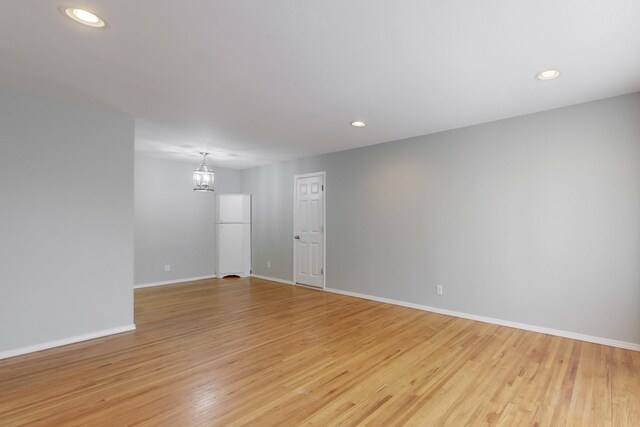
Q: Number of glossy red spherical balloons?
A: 0